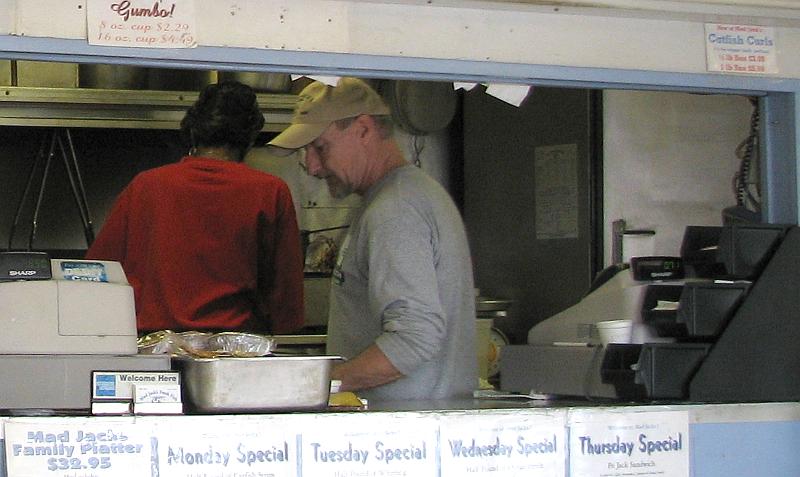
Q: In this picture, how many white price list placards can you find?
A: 7